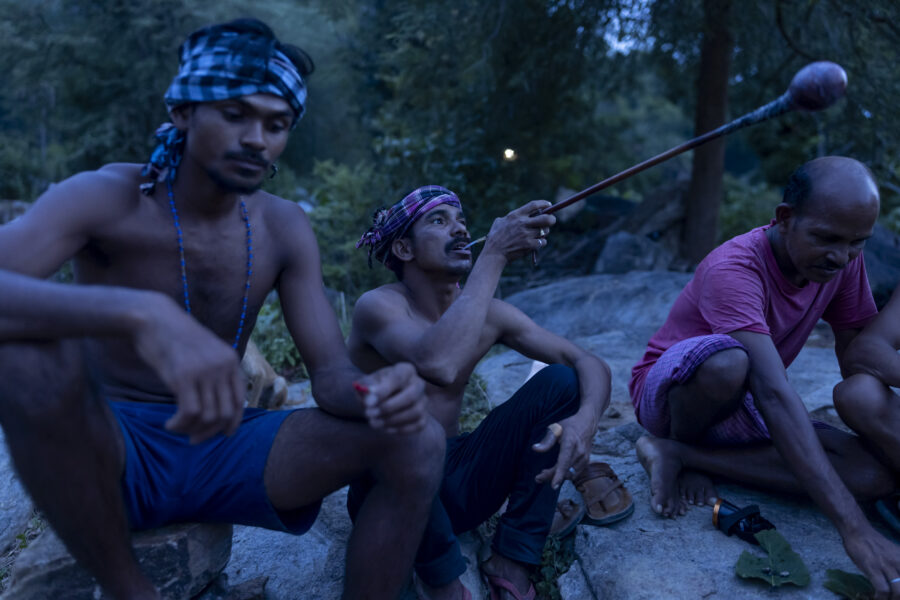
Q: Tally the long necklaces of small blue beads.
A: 1